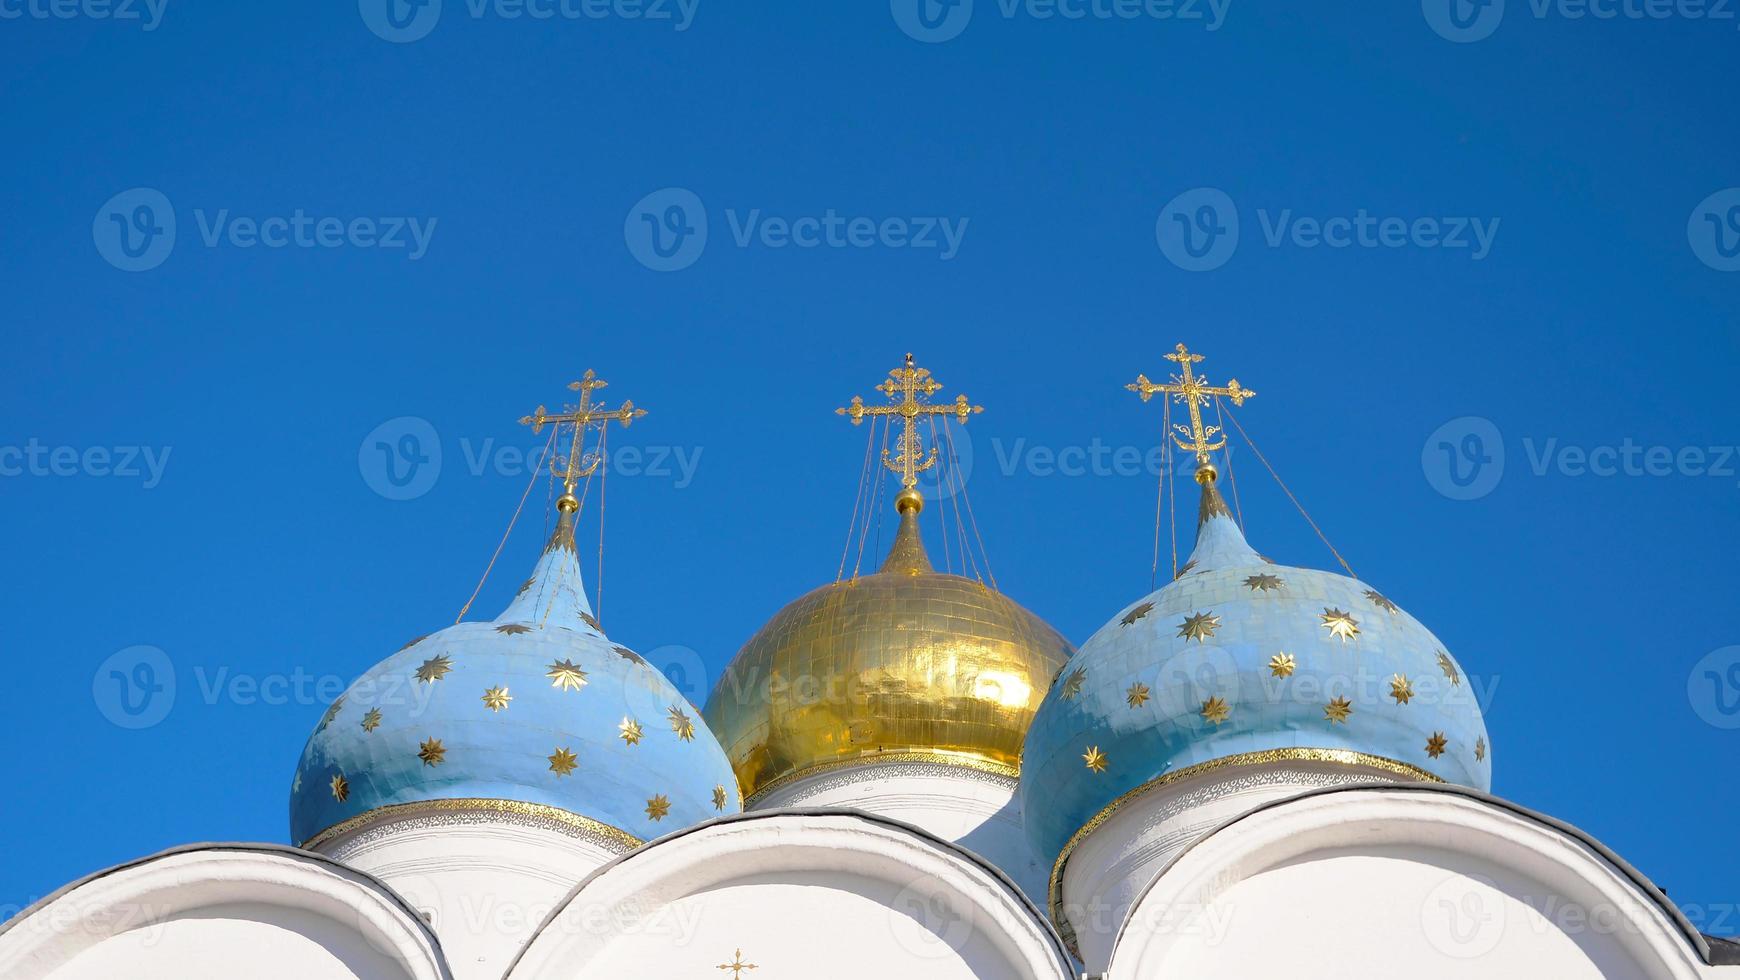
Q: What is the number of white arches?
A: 3